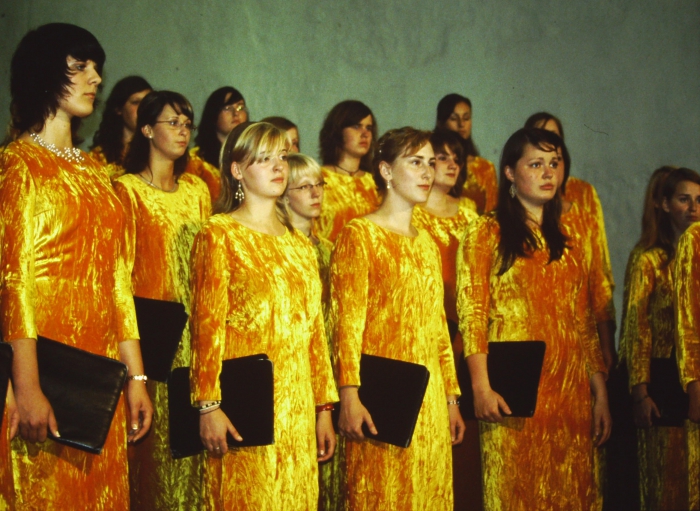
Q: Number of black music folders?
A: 7